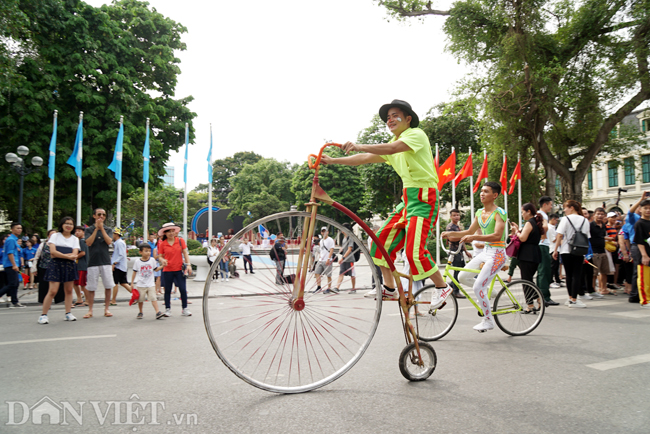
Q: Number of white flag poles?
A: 12